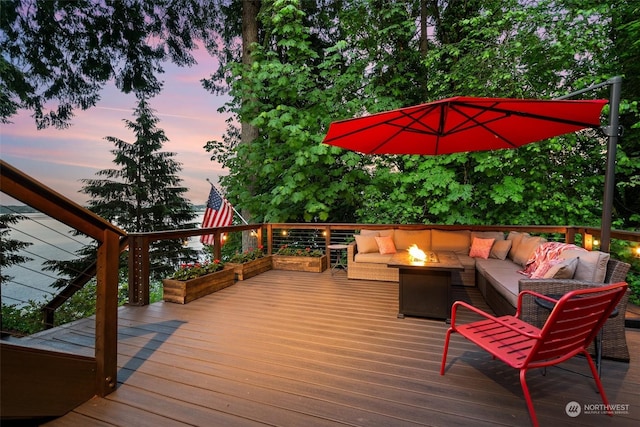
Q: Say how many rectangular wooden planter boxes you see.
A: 3